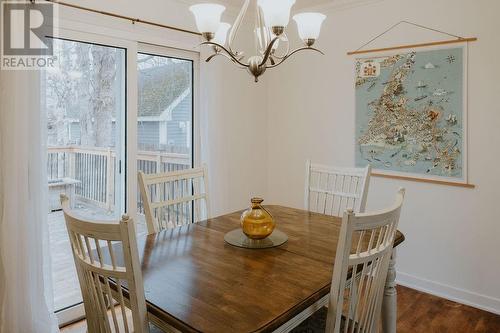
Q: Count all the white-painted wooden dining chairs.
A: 4